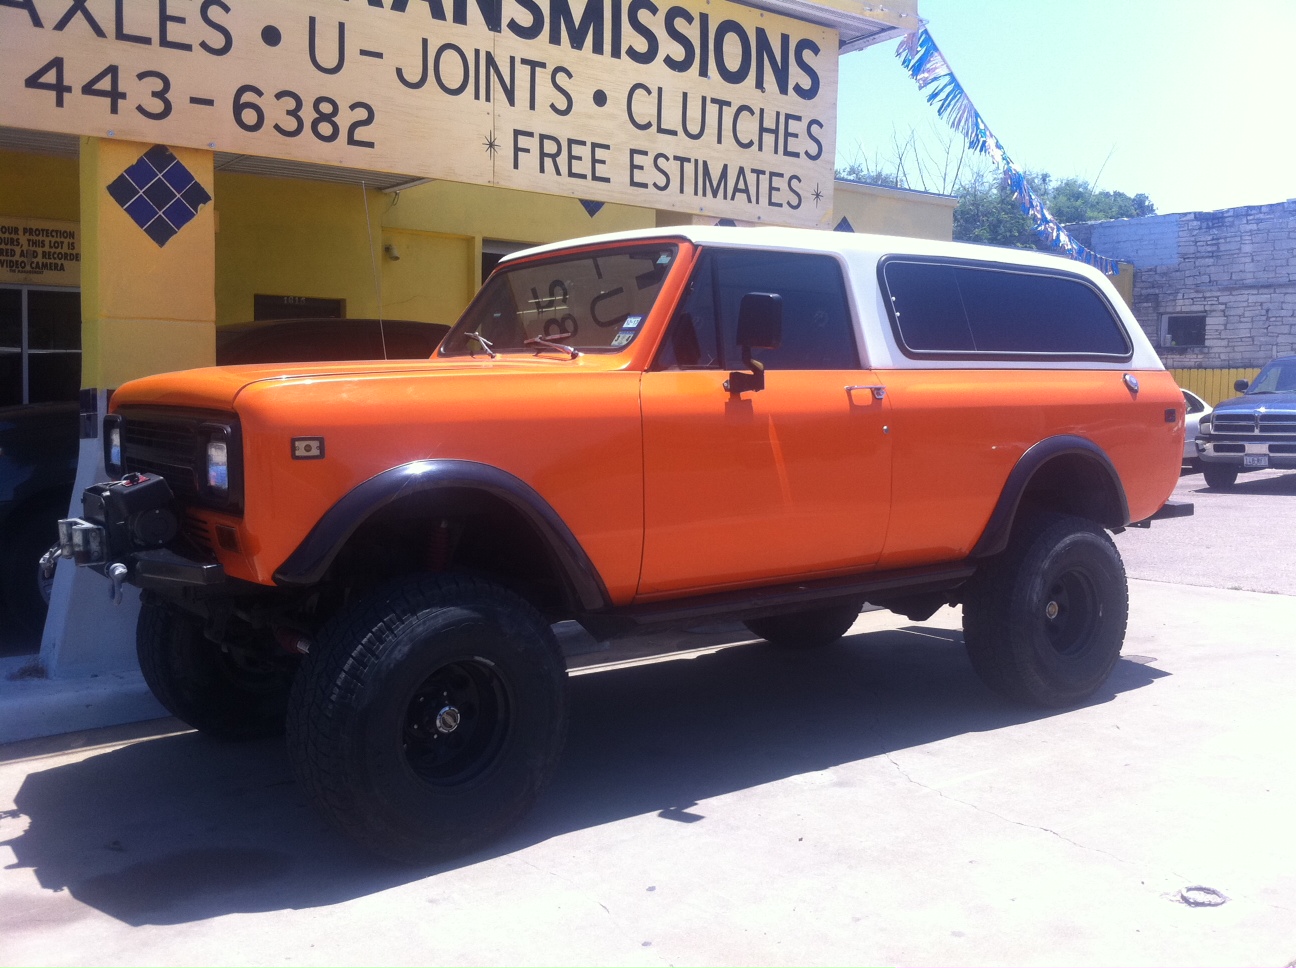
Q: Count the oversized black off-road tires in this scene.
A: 4